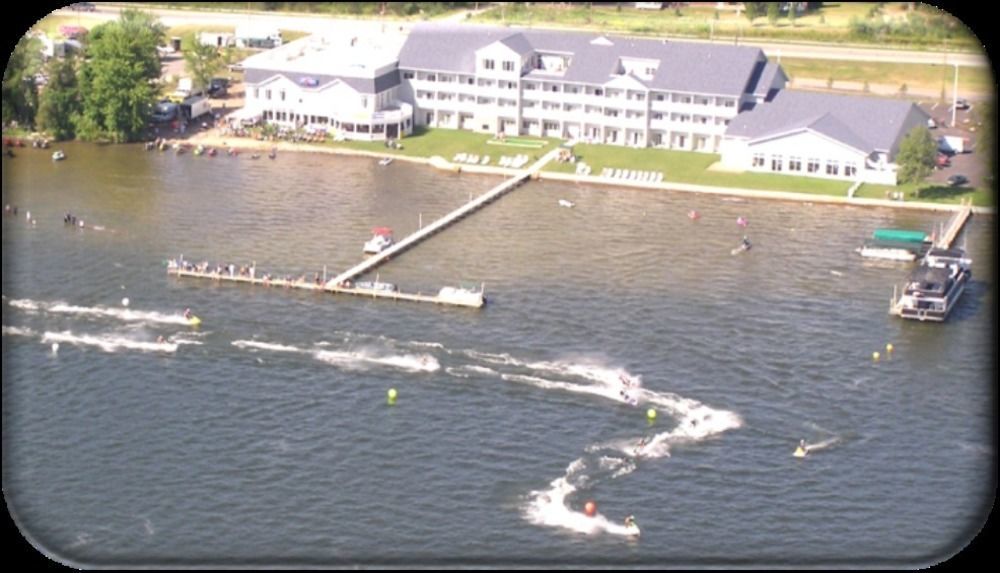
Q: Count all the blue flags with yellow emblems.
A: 0